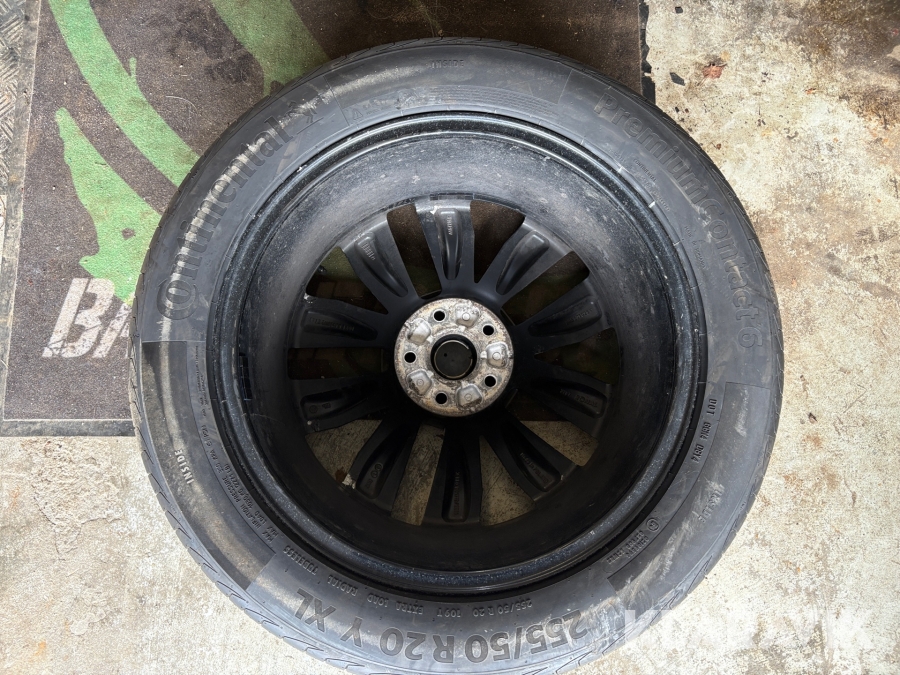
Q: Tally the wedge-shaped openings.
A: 10